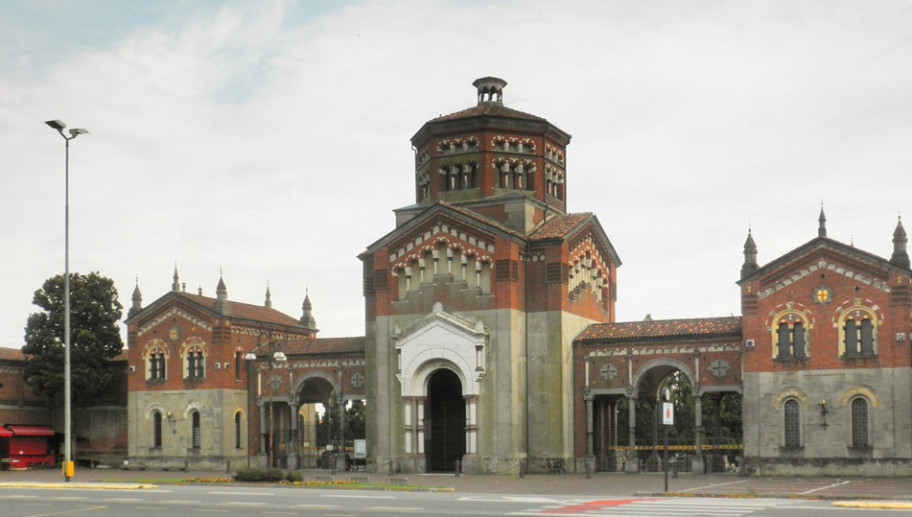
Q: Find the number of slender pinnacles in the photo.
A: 8